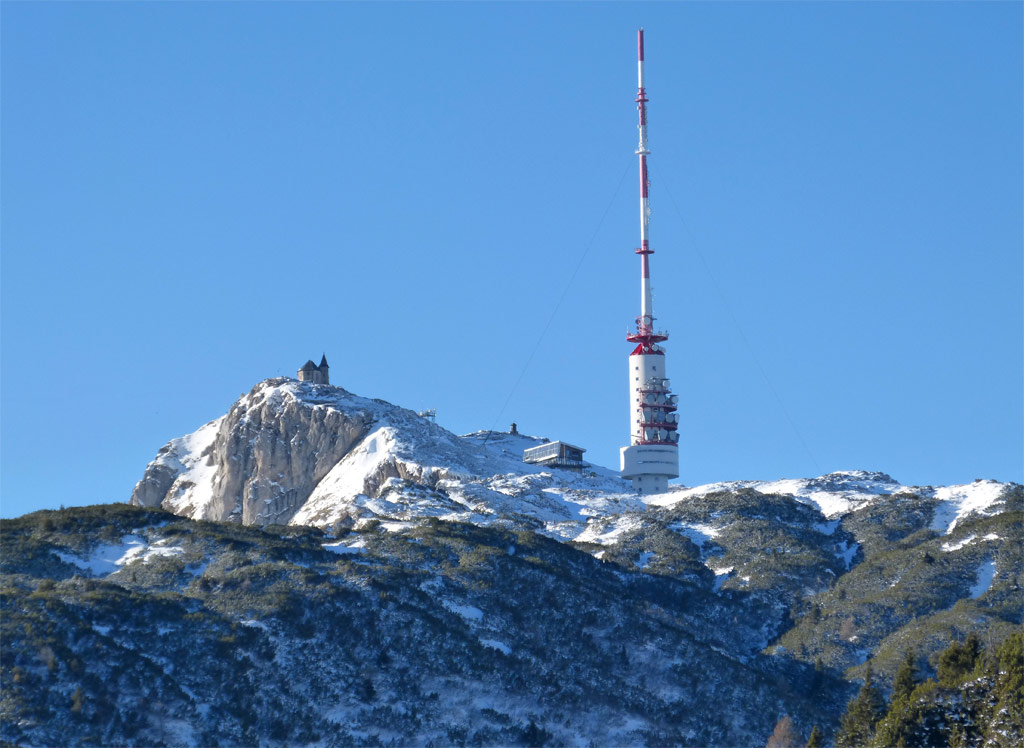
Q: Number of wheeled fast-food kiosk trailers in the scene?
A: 0